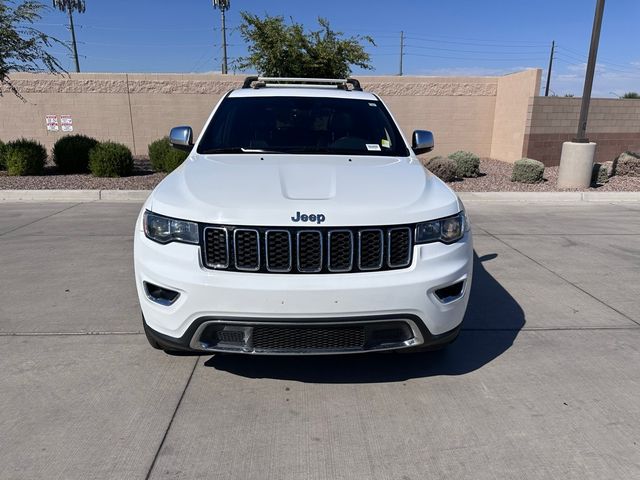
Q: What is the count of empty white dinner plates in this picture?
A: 0